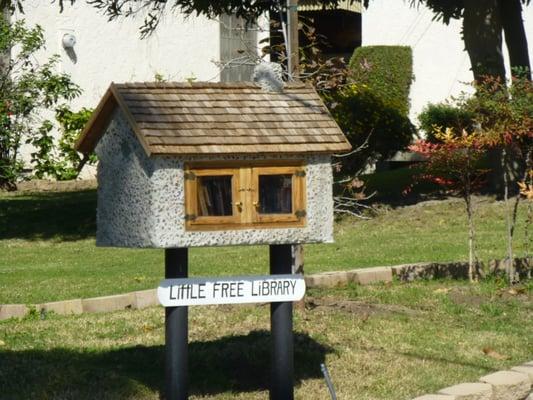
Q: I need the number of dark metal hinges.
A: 4